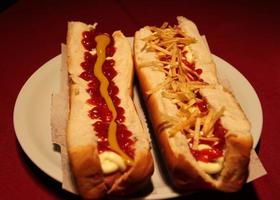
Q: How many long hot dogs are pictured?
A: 2